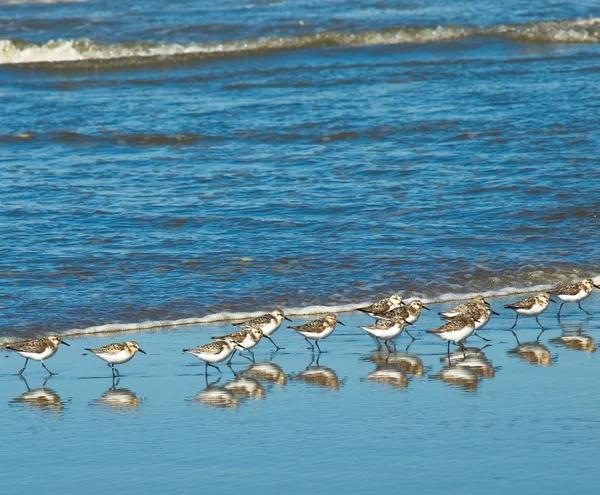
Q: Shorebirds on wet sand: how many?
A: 14